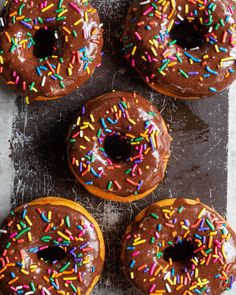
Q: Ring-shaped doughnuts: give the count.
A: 5